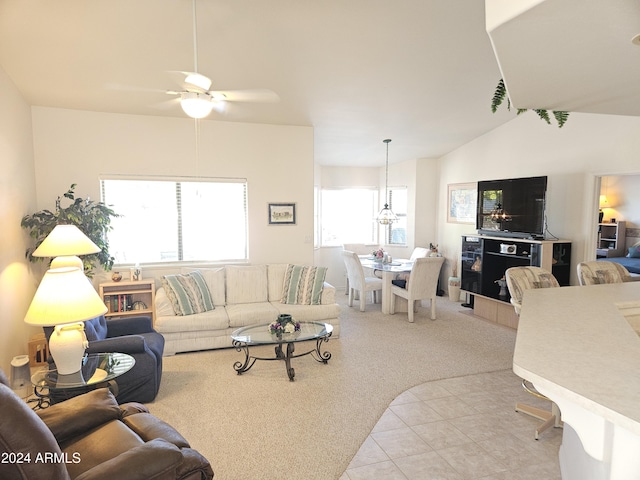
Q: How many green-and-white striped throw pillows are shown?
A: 2